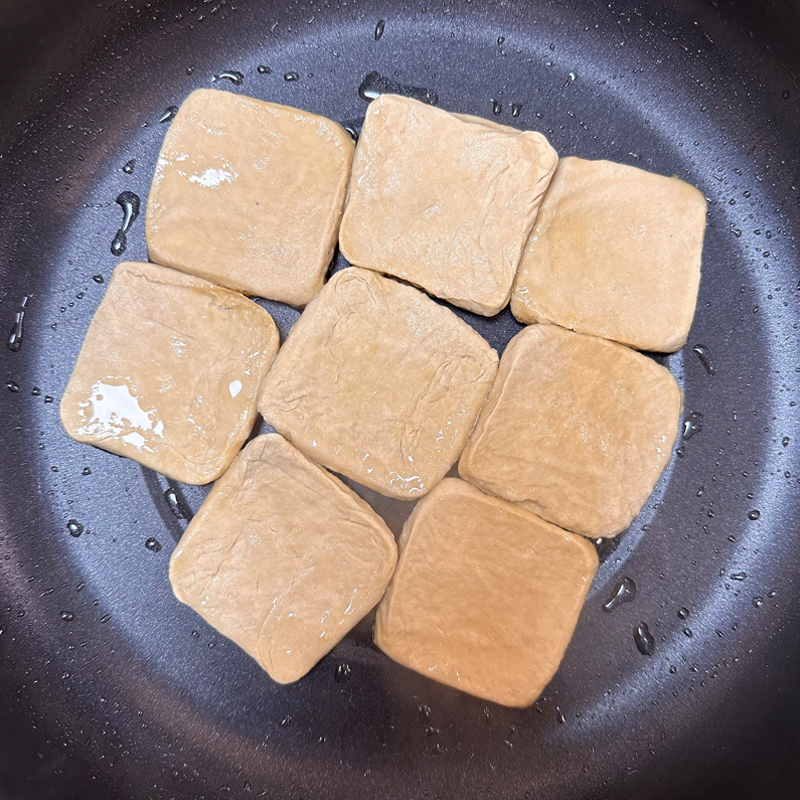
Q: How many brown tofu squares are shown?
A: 8